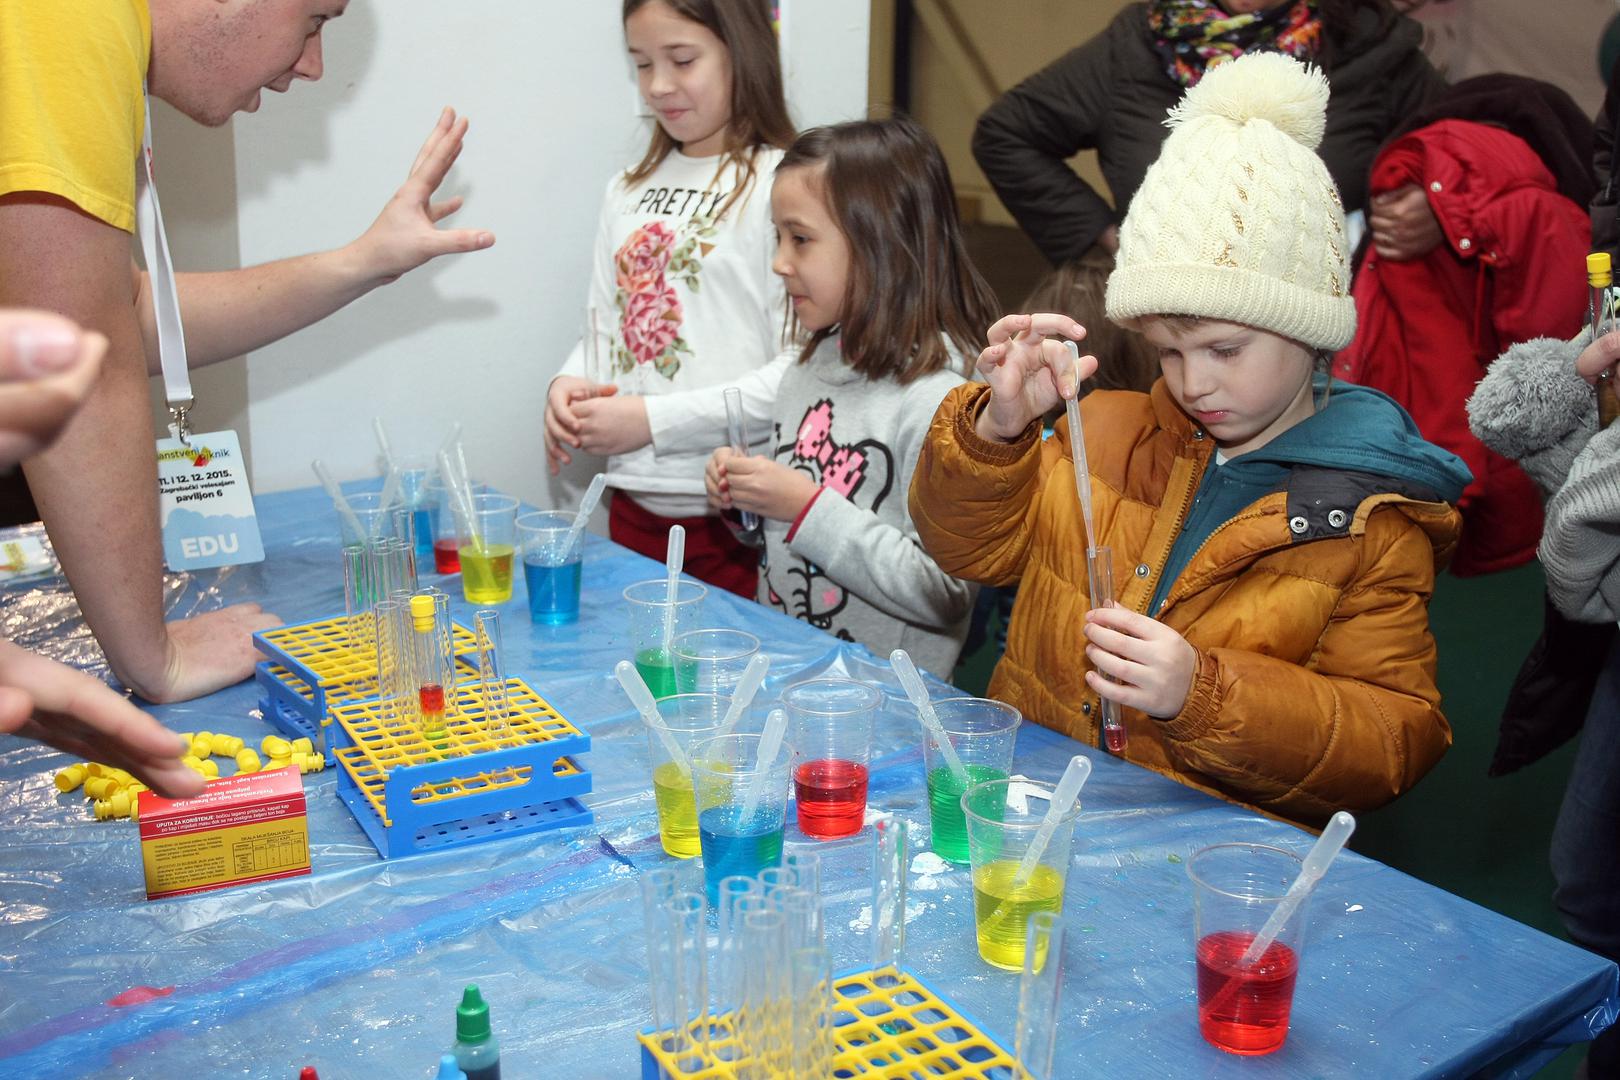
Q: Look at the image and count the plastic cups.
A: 13